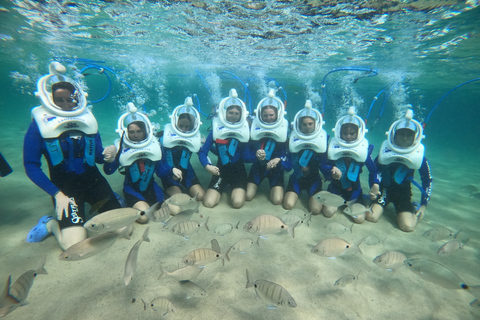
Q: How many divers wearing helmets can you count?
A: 8